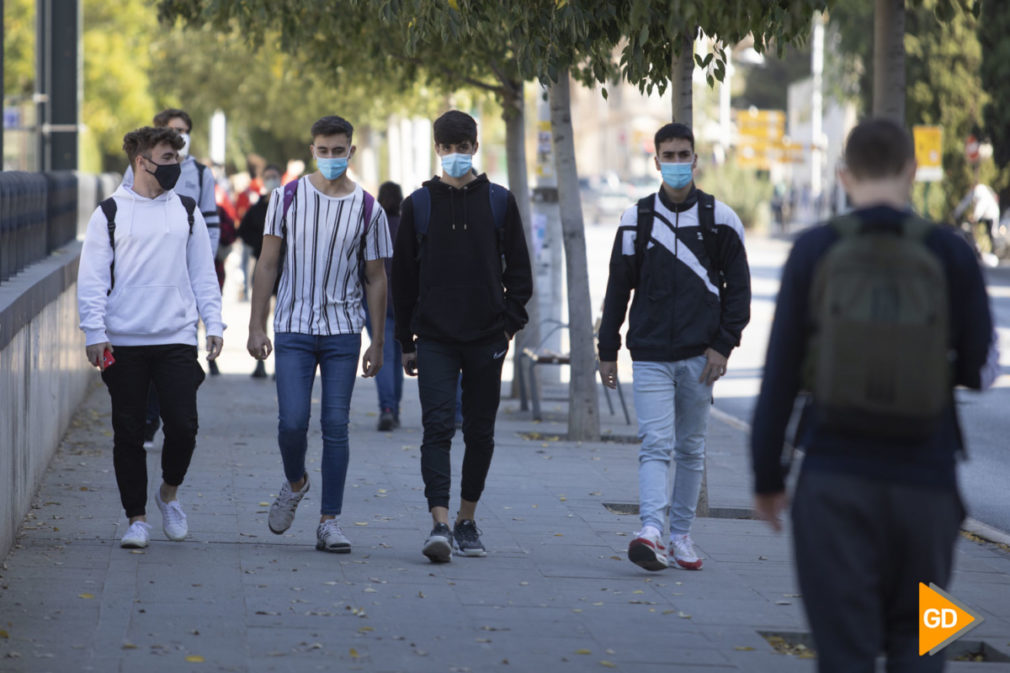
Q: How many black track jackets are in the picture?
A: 1